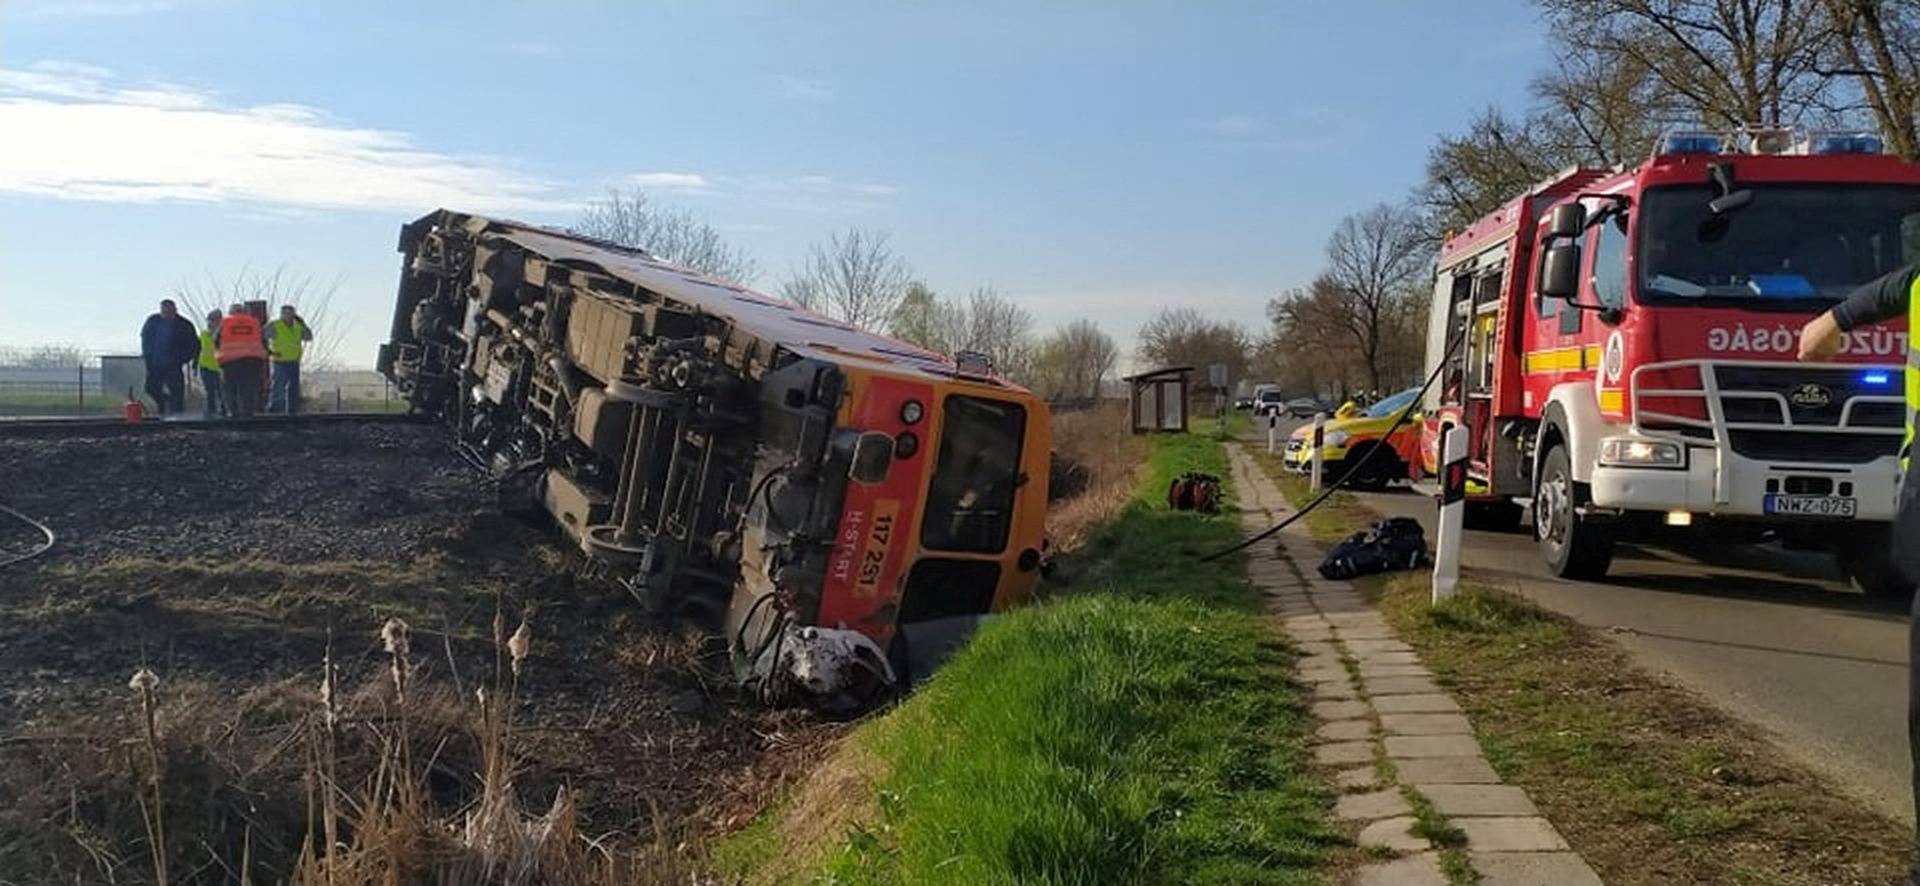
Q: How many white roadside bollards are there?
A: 3